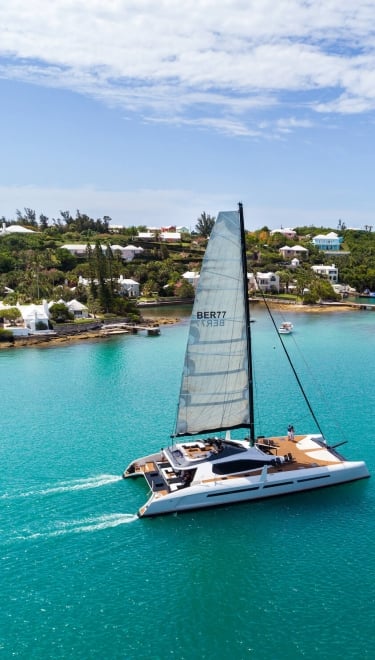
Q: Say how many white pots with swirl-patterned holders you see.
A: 0